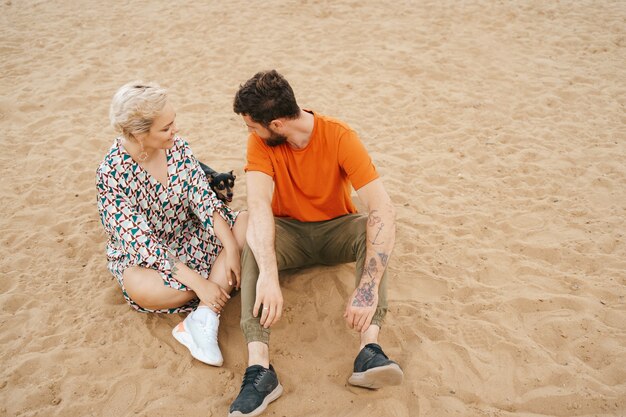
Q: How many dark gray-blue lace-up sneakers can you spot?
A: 2